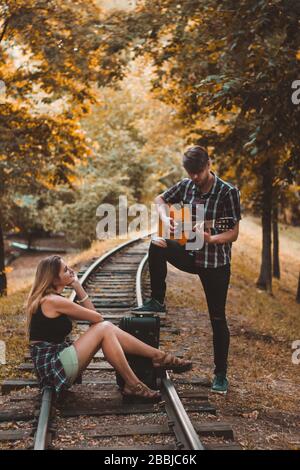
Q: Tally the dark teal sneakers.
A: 2